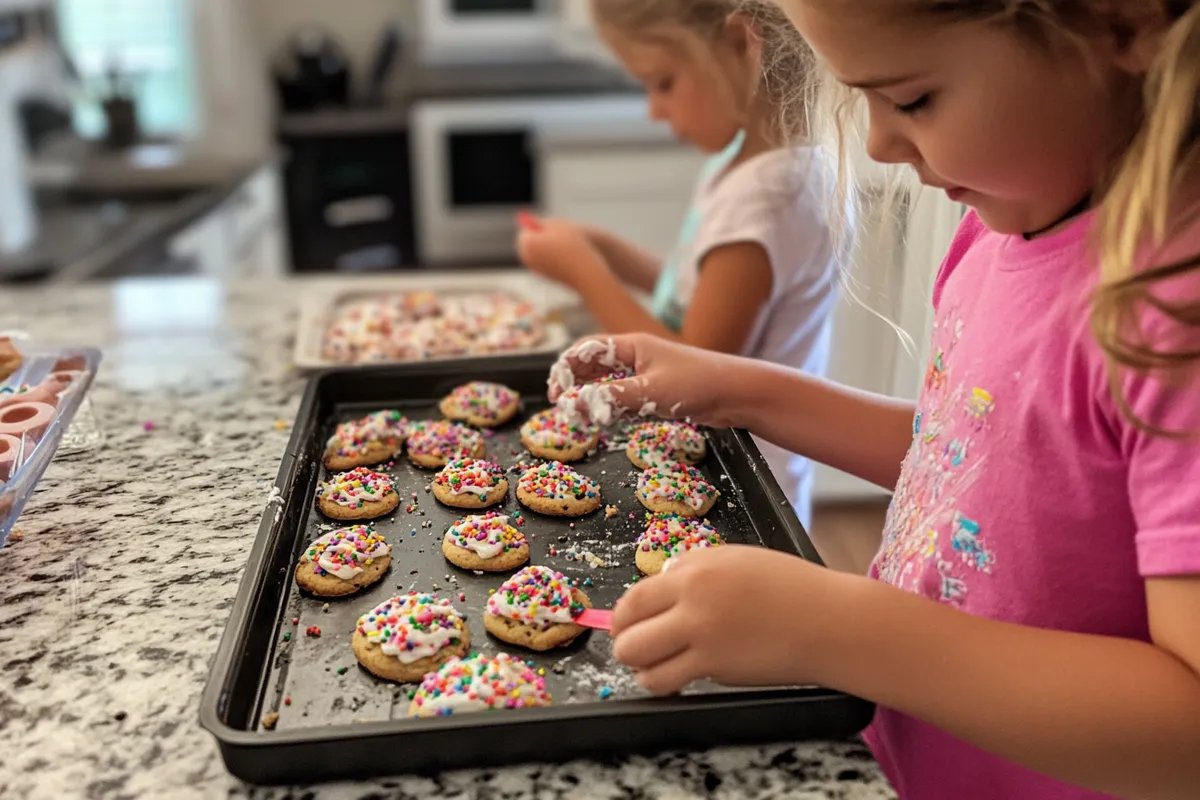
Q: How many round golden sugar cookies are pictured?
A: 15